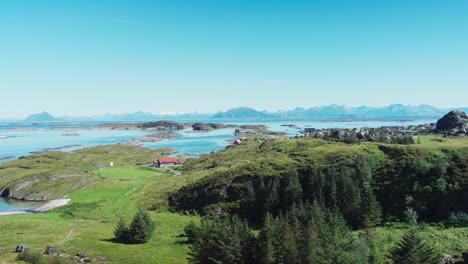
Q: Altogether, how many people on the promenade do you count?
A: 0